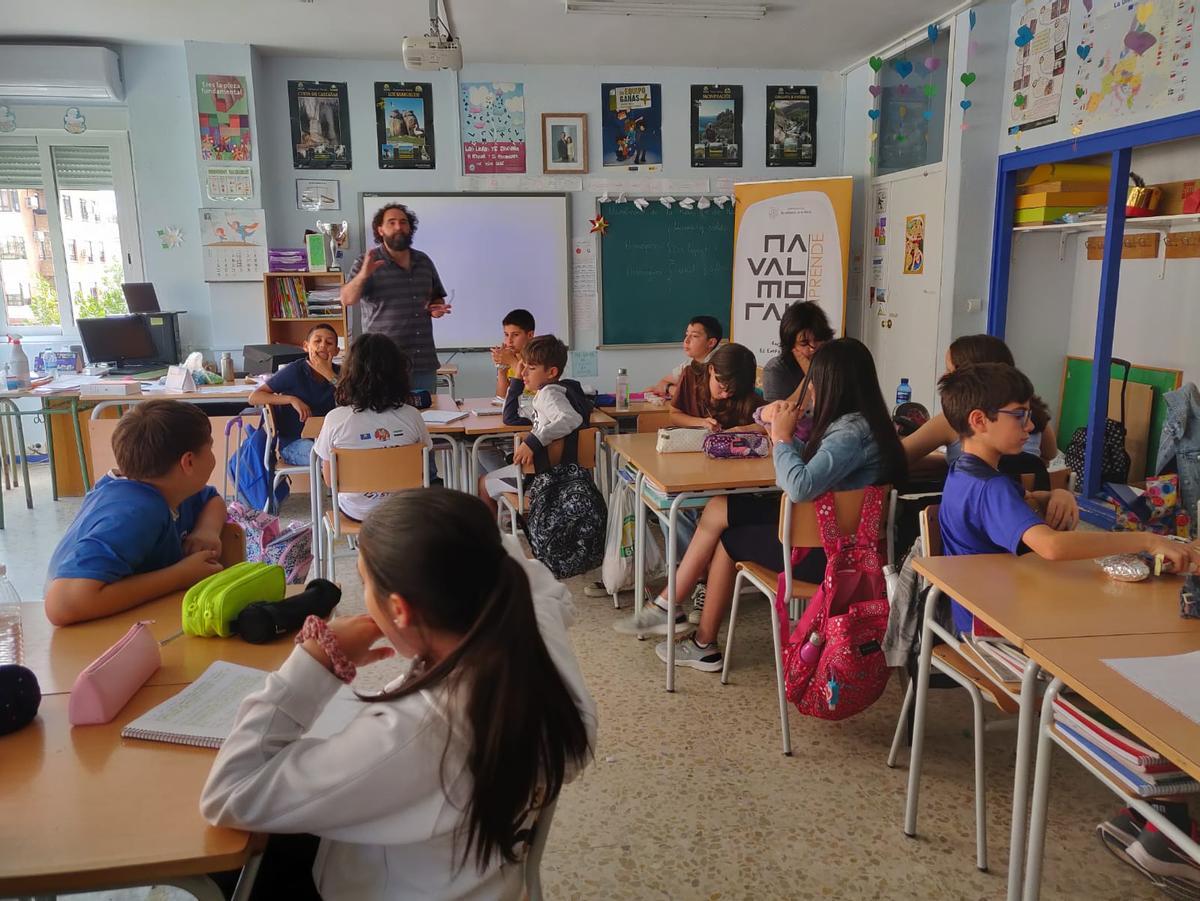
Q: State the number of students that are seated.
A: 12